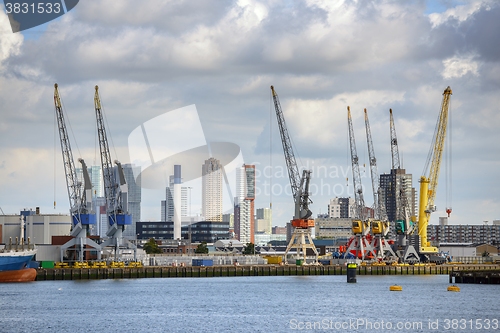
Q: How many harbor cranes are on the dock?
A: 7